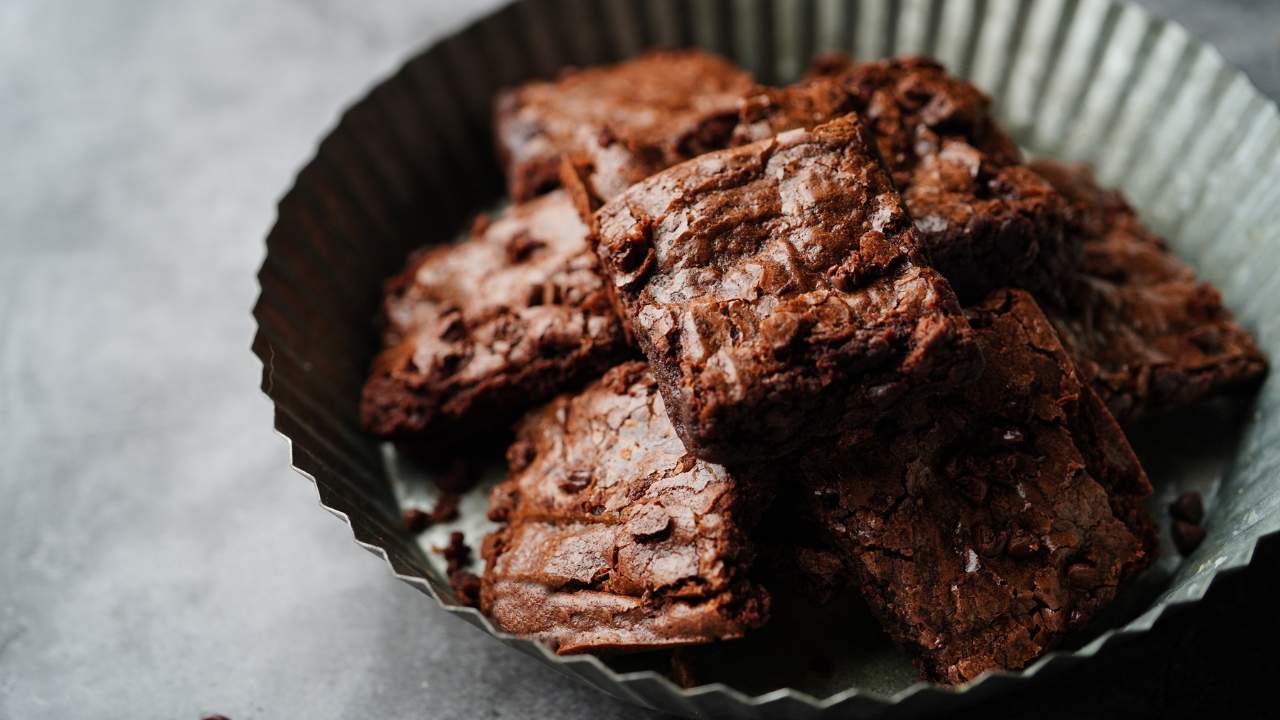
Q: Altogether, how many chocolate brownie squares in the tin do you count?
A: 7